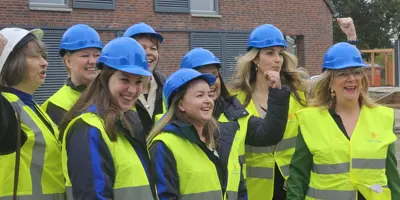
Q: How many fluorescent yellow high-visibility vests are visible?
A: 8